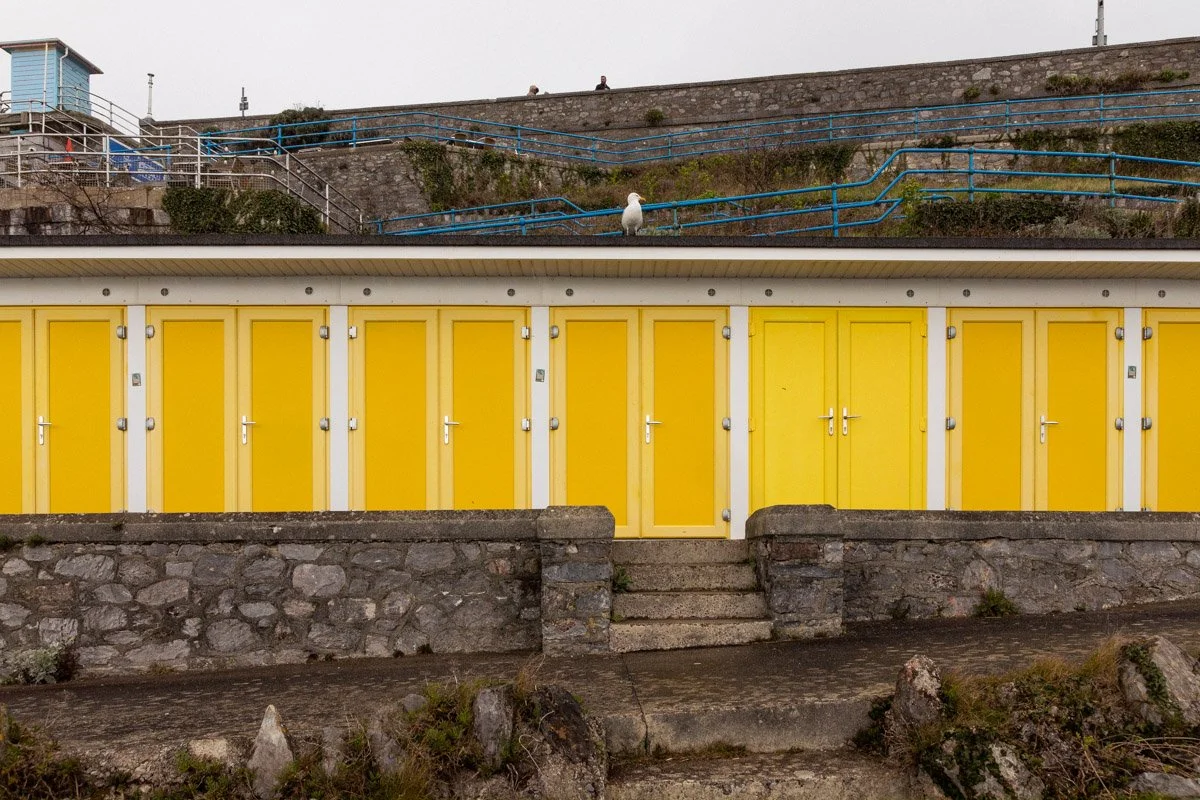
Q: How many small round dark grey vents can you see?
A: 12